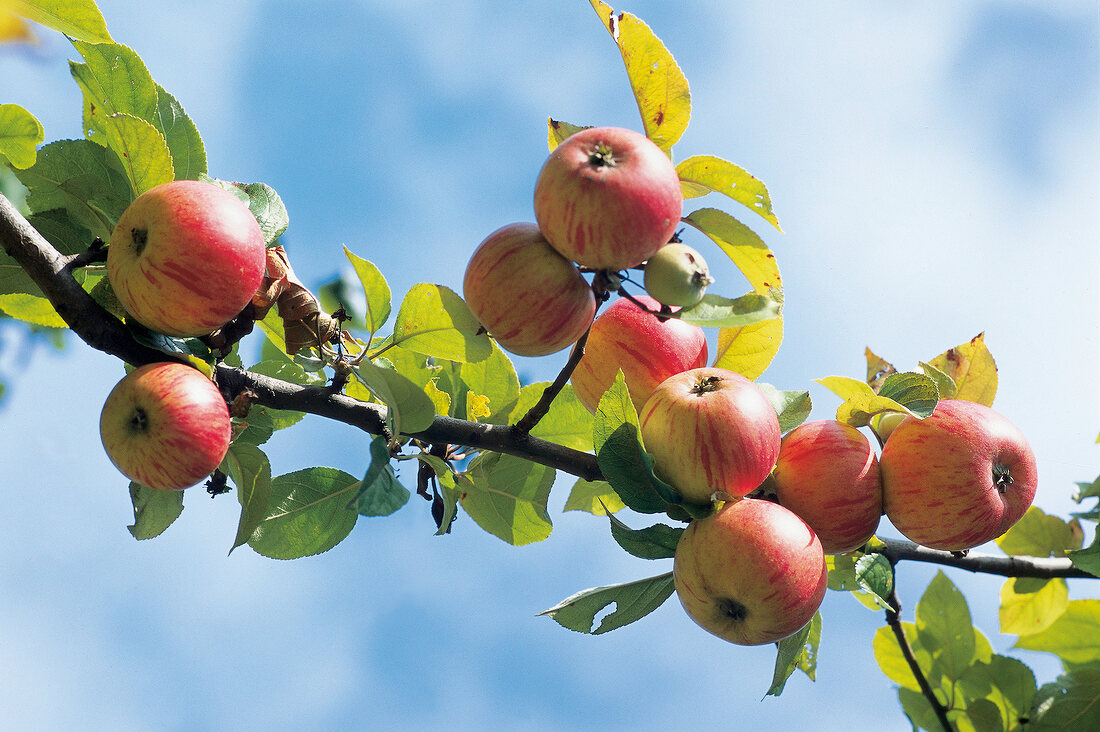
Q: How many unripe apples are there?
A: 1